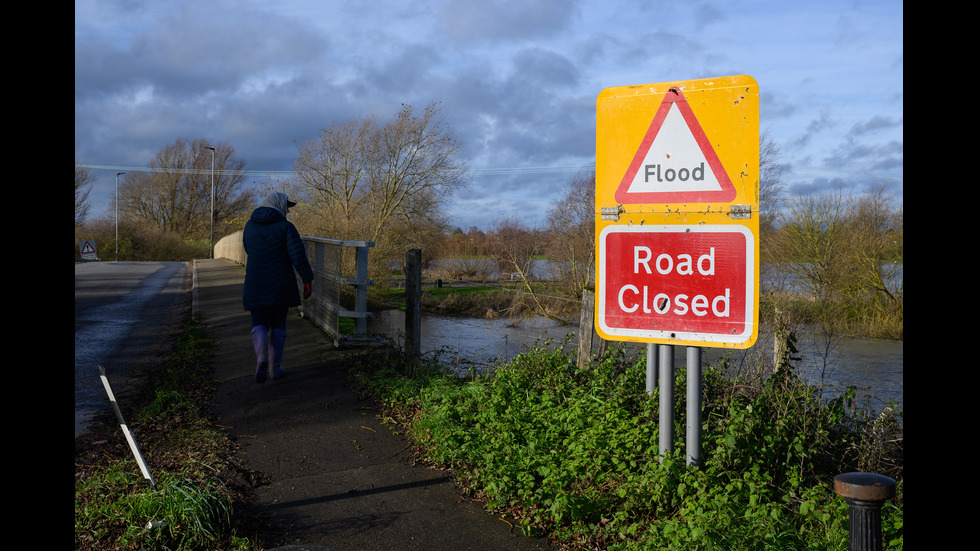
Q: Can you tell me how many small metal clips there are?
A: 2